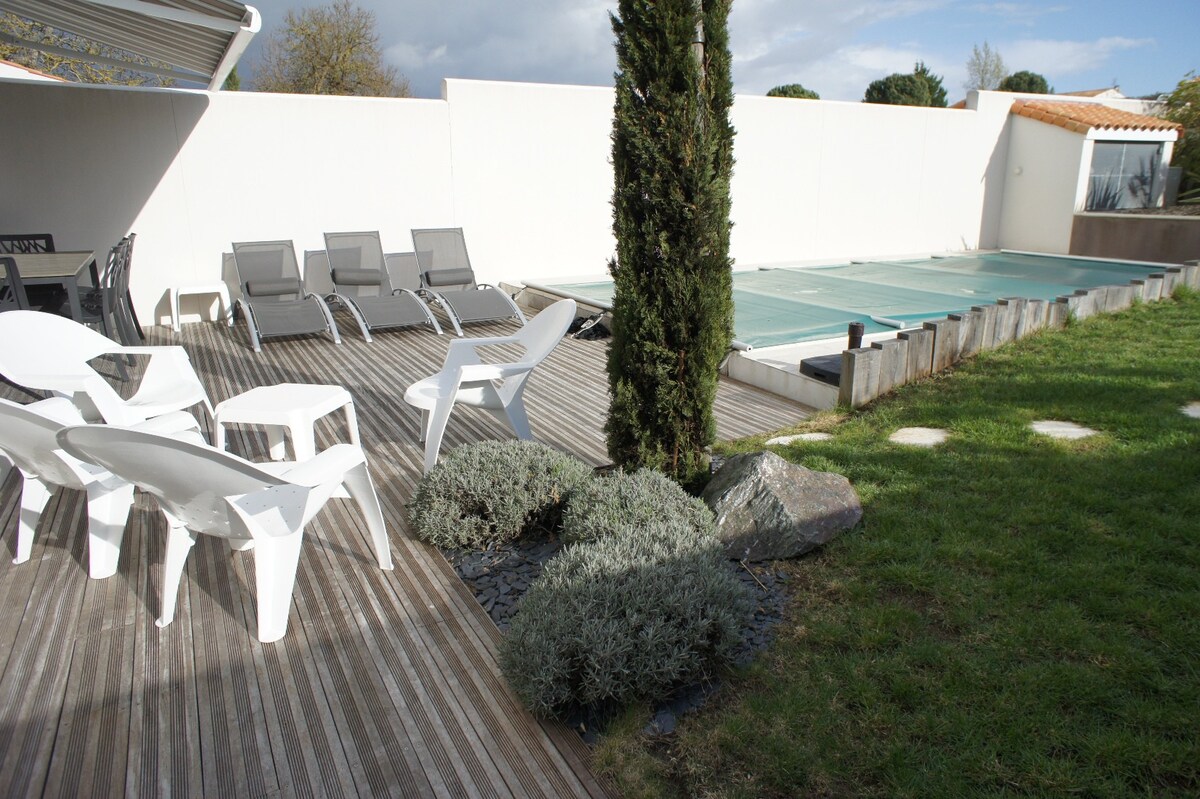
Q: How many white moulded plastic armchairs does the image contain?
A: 4